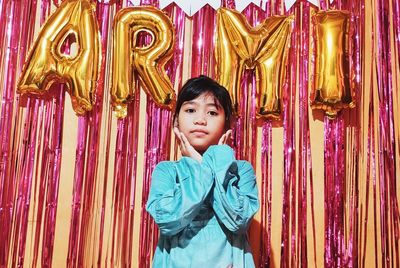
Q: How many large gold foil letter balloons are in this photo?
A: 4